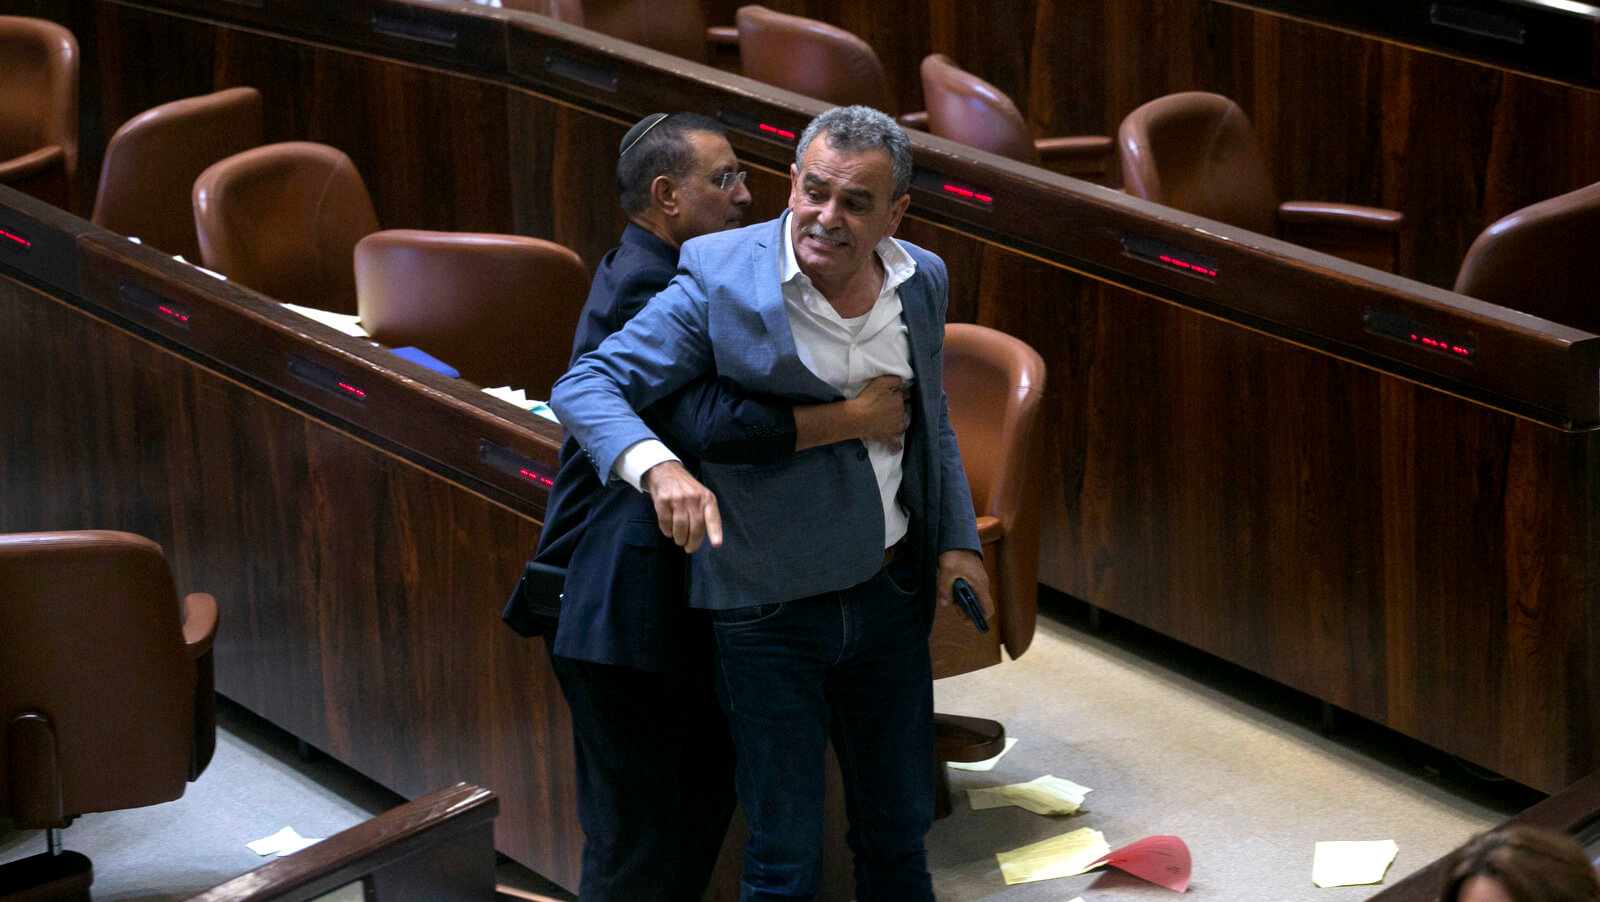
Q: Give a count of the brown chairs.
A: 12